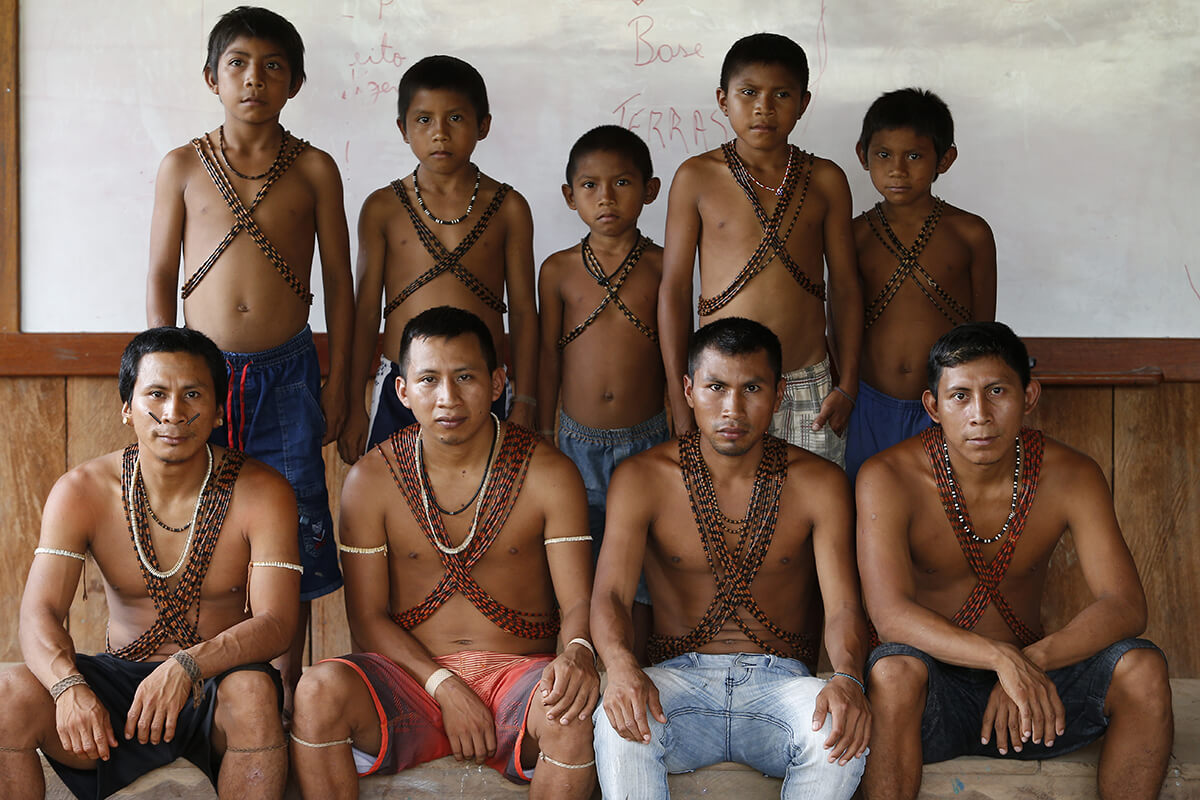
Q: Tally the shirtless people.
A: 9